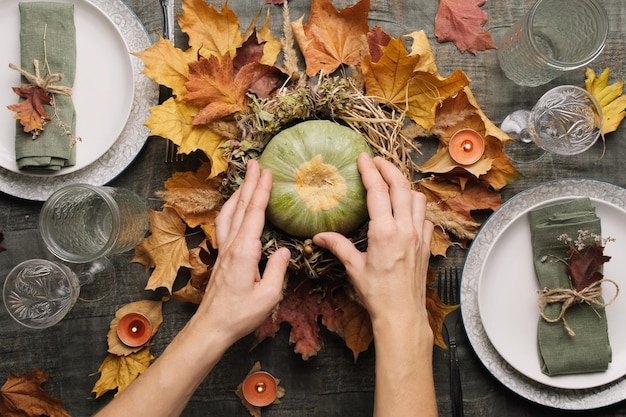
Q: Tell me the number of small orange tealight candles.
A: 3